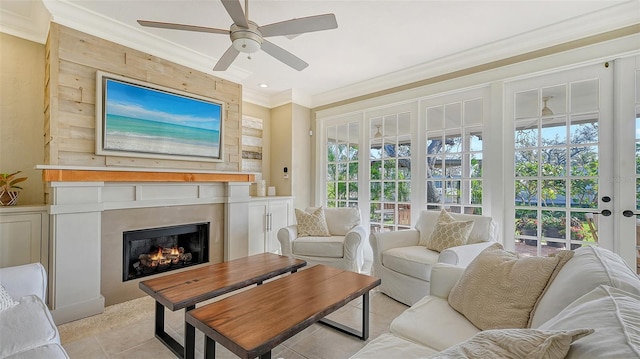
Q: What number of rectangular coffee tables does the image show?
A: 2